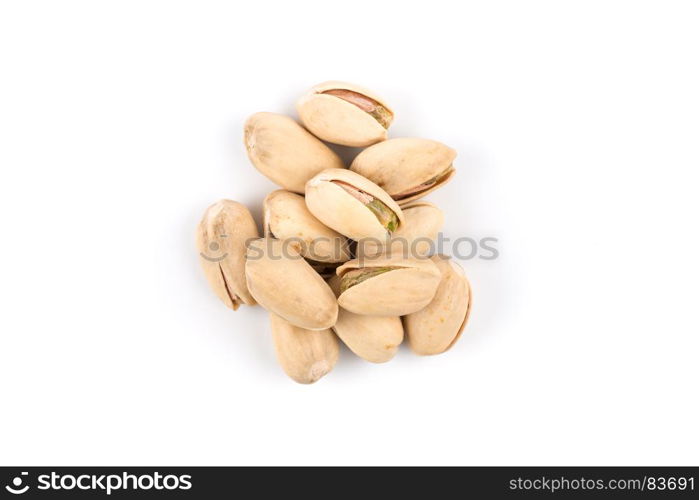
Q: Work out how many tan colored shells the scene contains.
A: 12